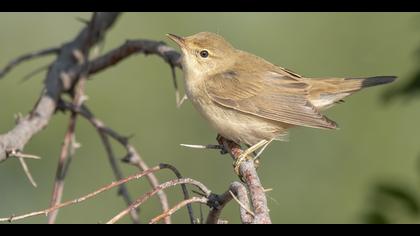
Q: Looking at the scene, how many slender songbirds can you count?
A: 1